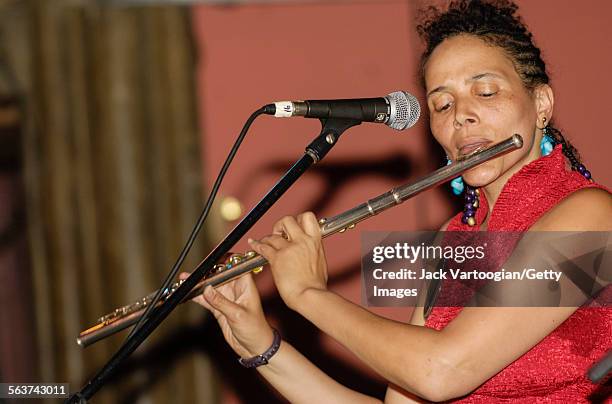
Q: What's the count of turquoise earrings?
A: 2